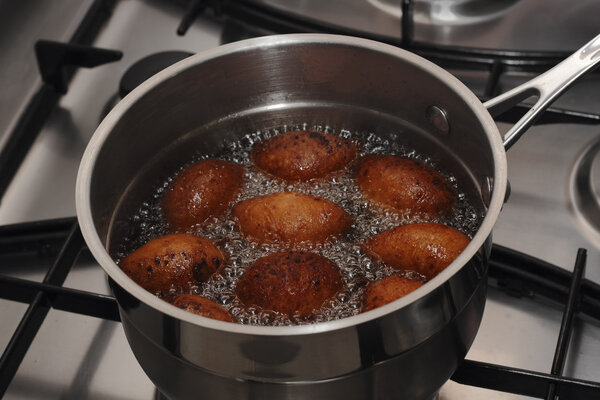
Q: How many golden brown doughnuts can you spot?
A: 9